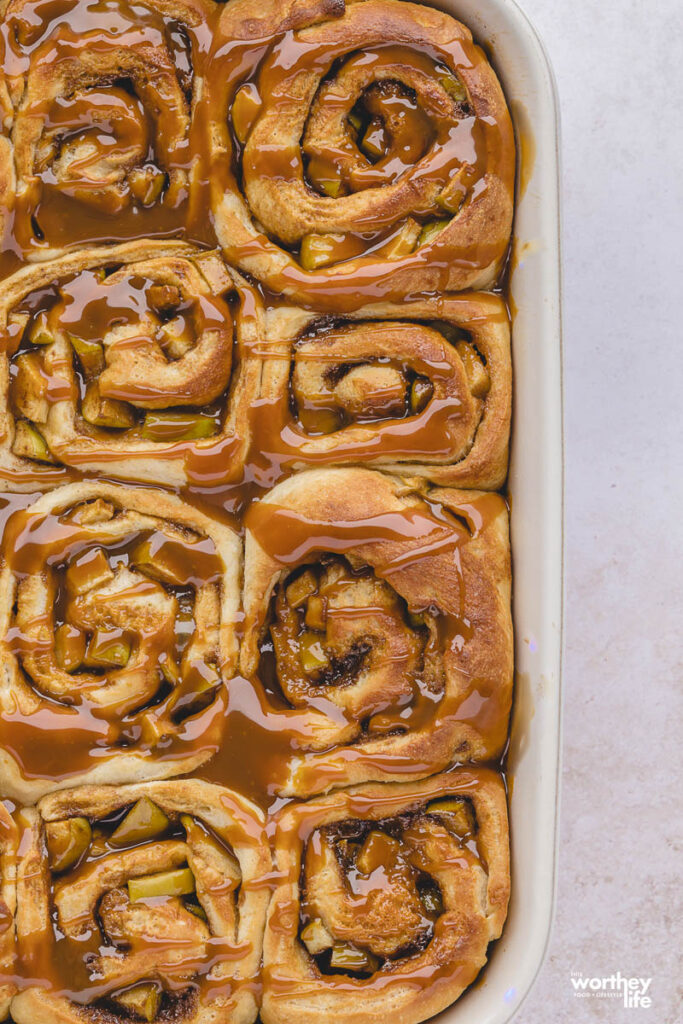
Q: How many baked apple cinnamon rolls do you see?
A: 8